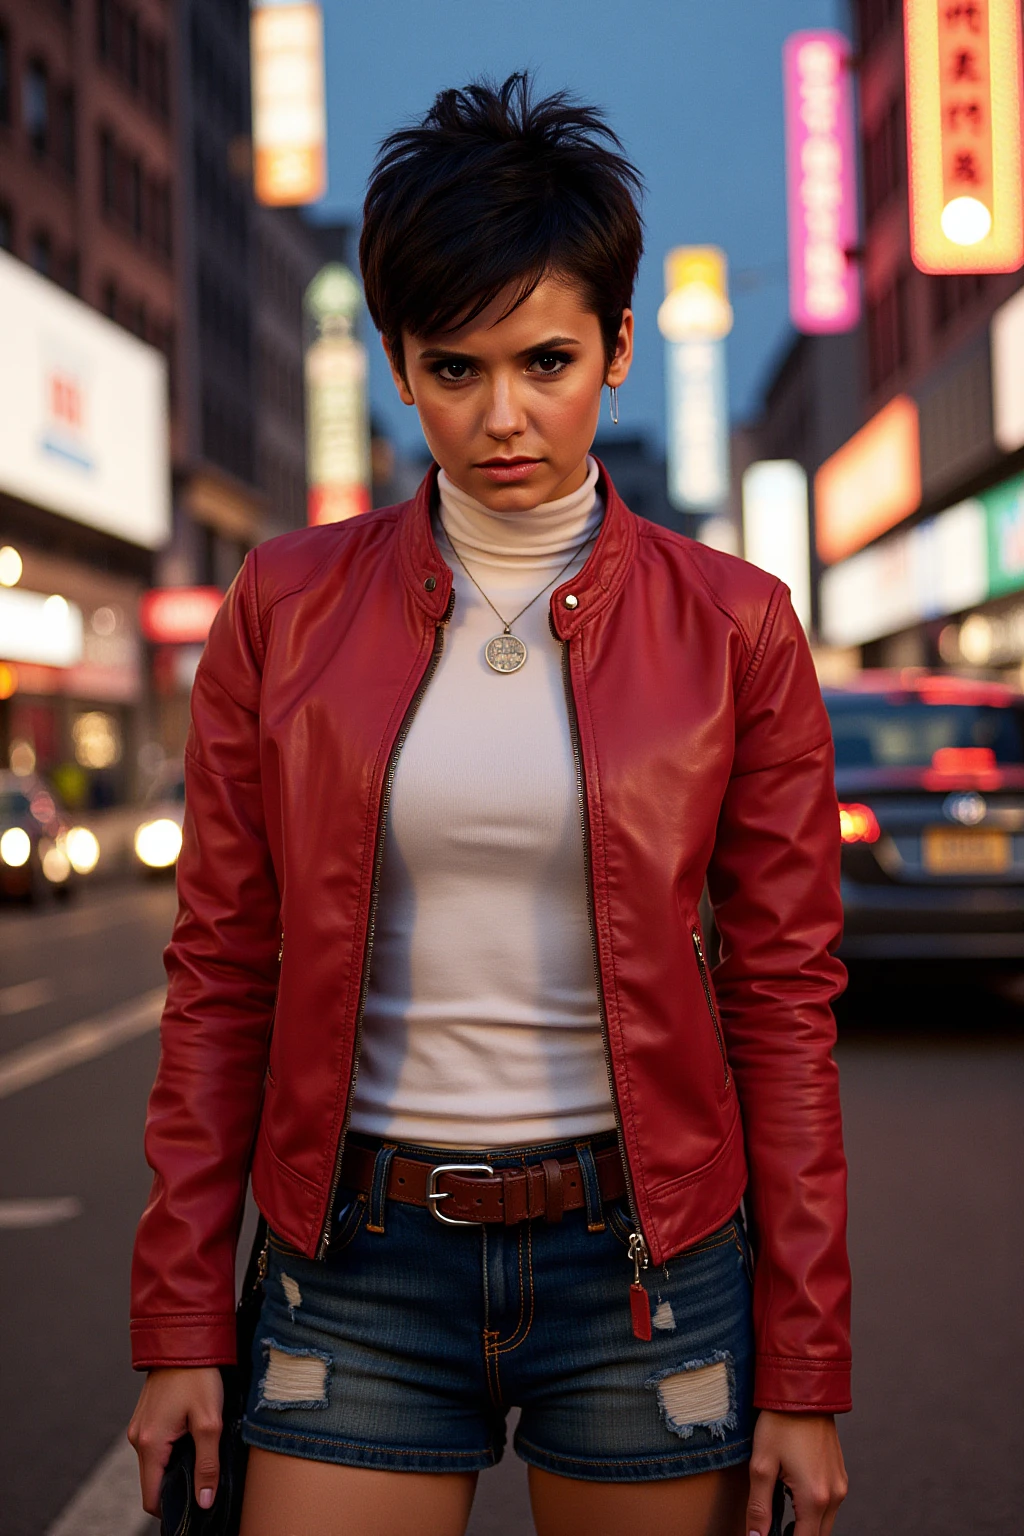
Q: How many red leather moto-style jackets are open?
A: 1